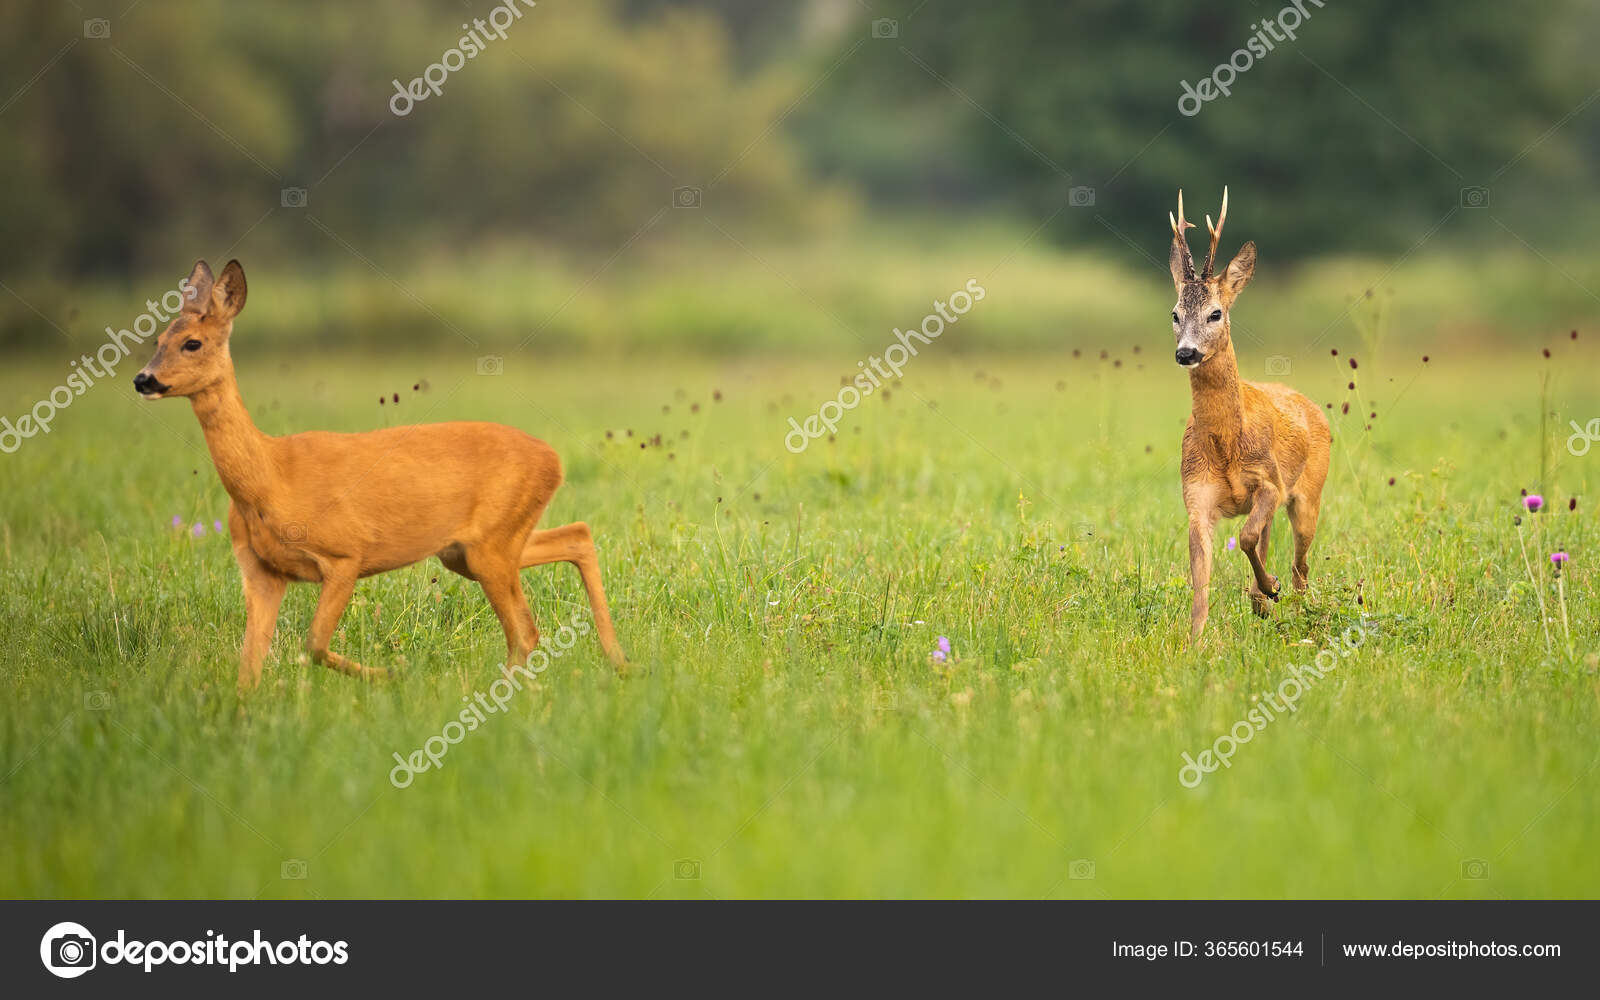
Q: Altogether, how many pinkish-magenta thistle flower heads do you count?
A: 2